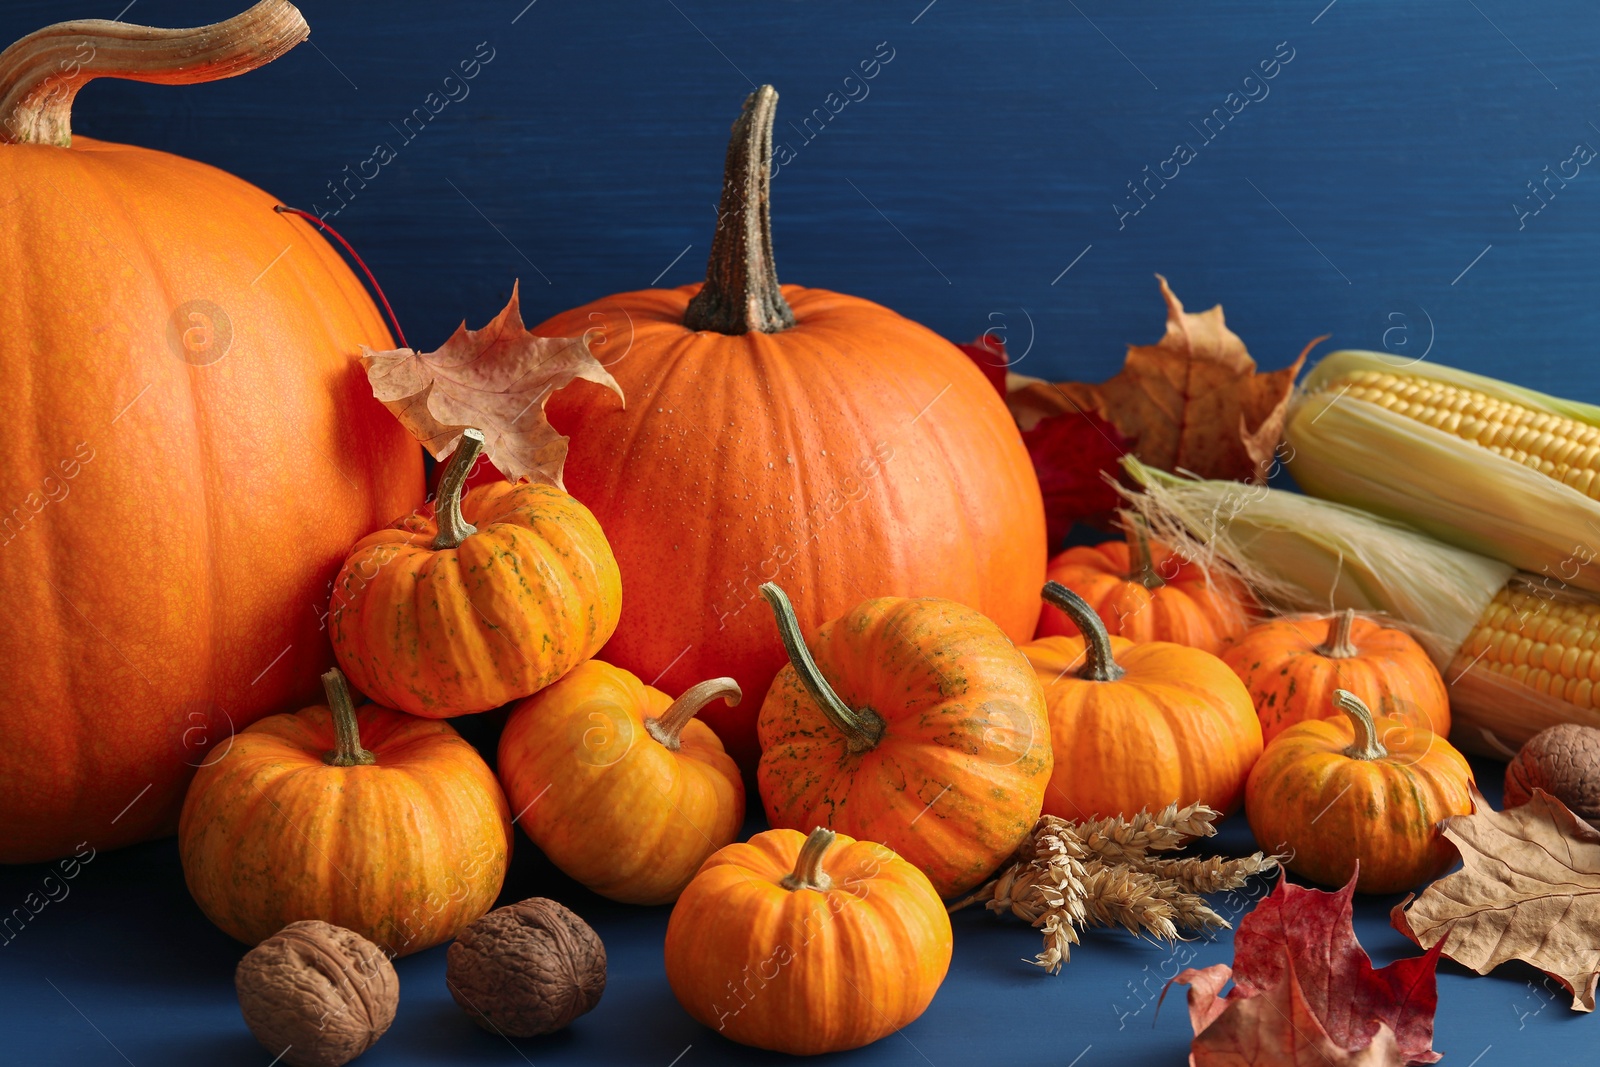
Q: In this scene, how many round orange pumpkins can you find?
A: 11